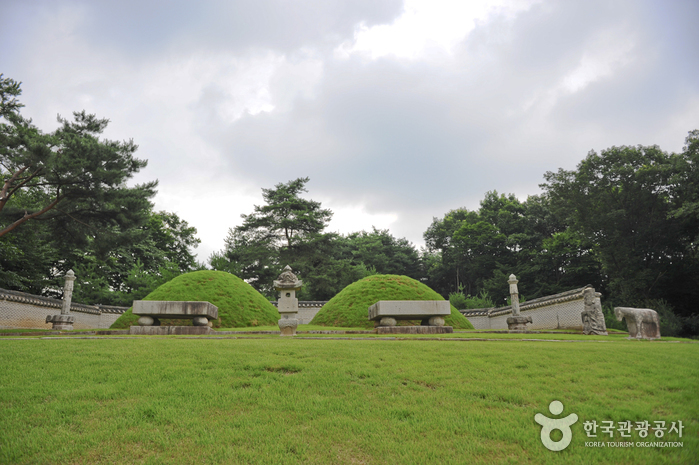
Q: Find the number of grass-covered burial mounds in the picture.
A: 2